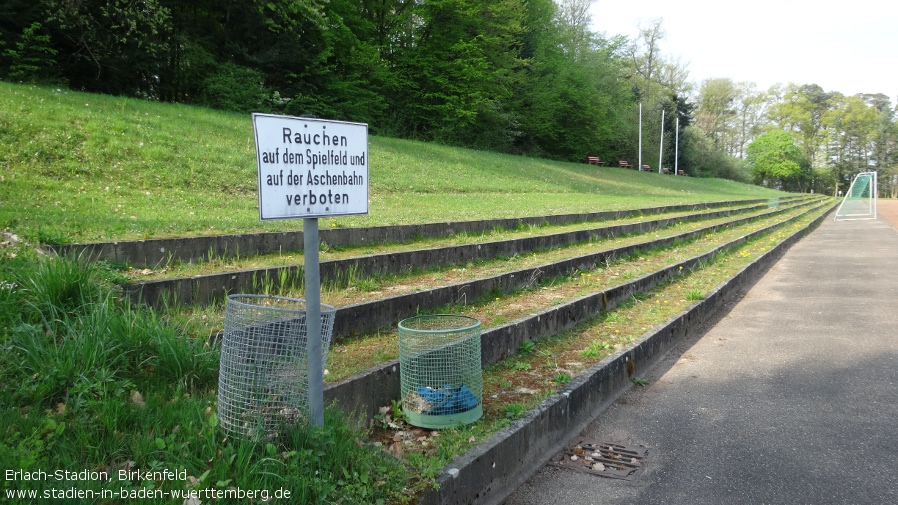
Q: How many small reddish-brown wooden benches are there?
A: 5